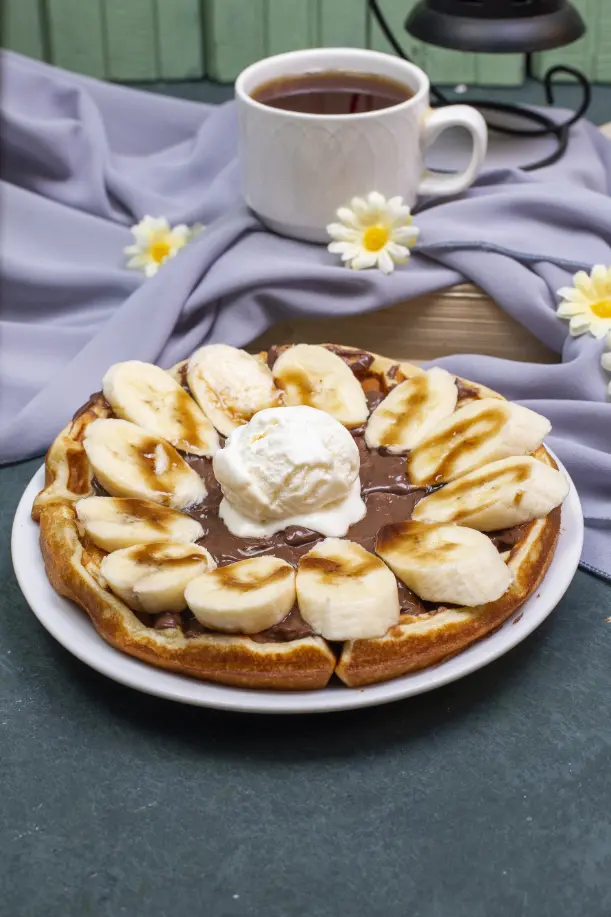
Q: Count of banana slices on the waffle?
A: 12